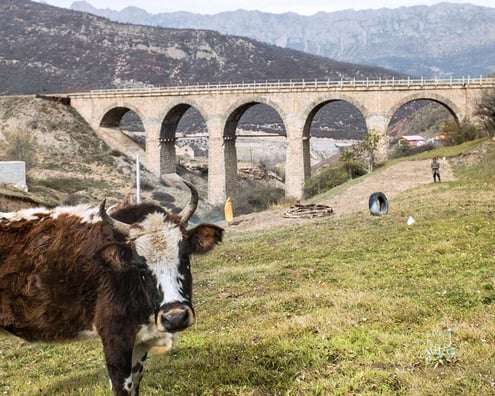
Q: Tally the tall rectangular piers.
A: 4